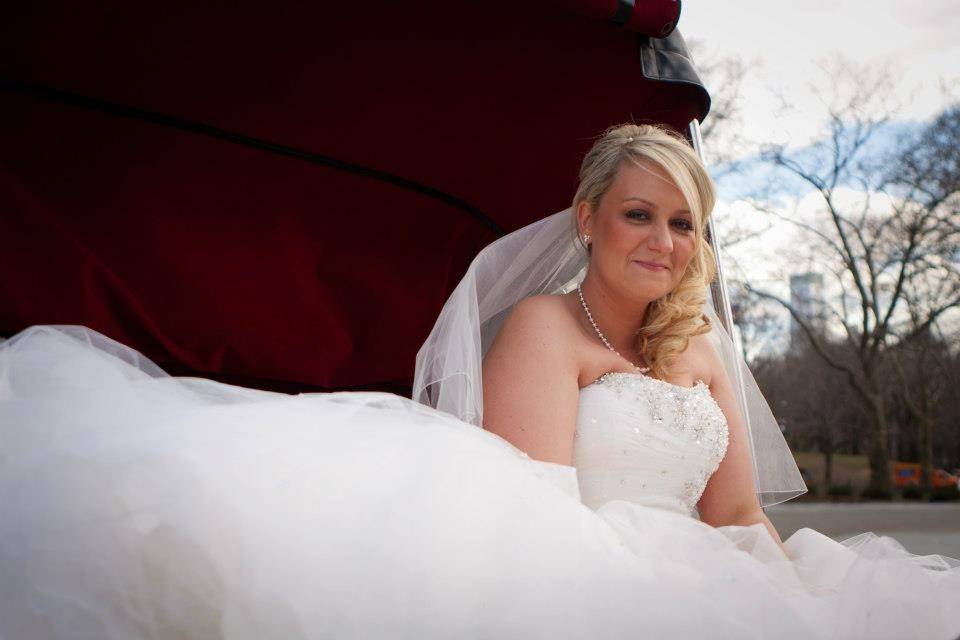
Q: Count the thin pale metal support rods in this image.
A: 1